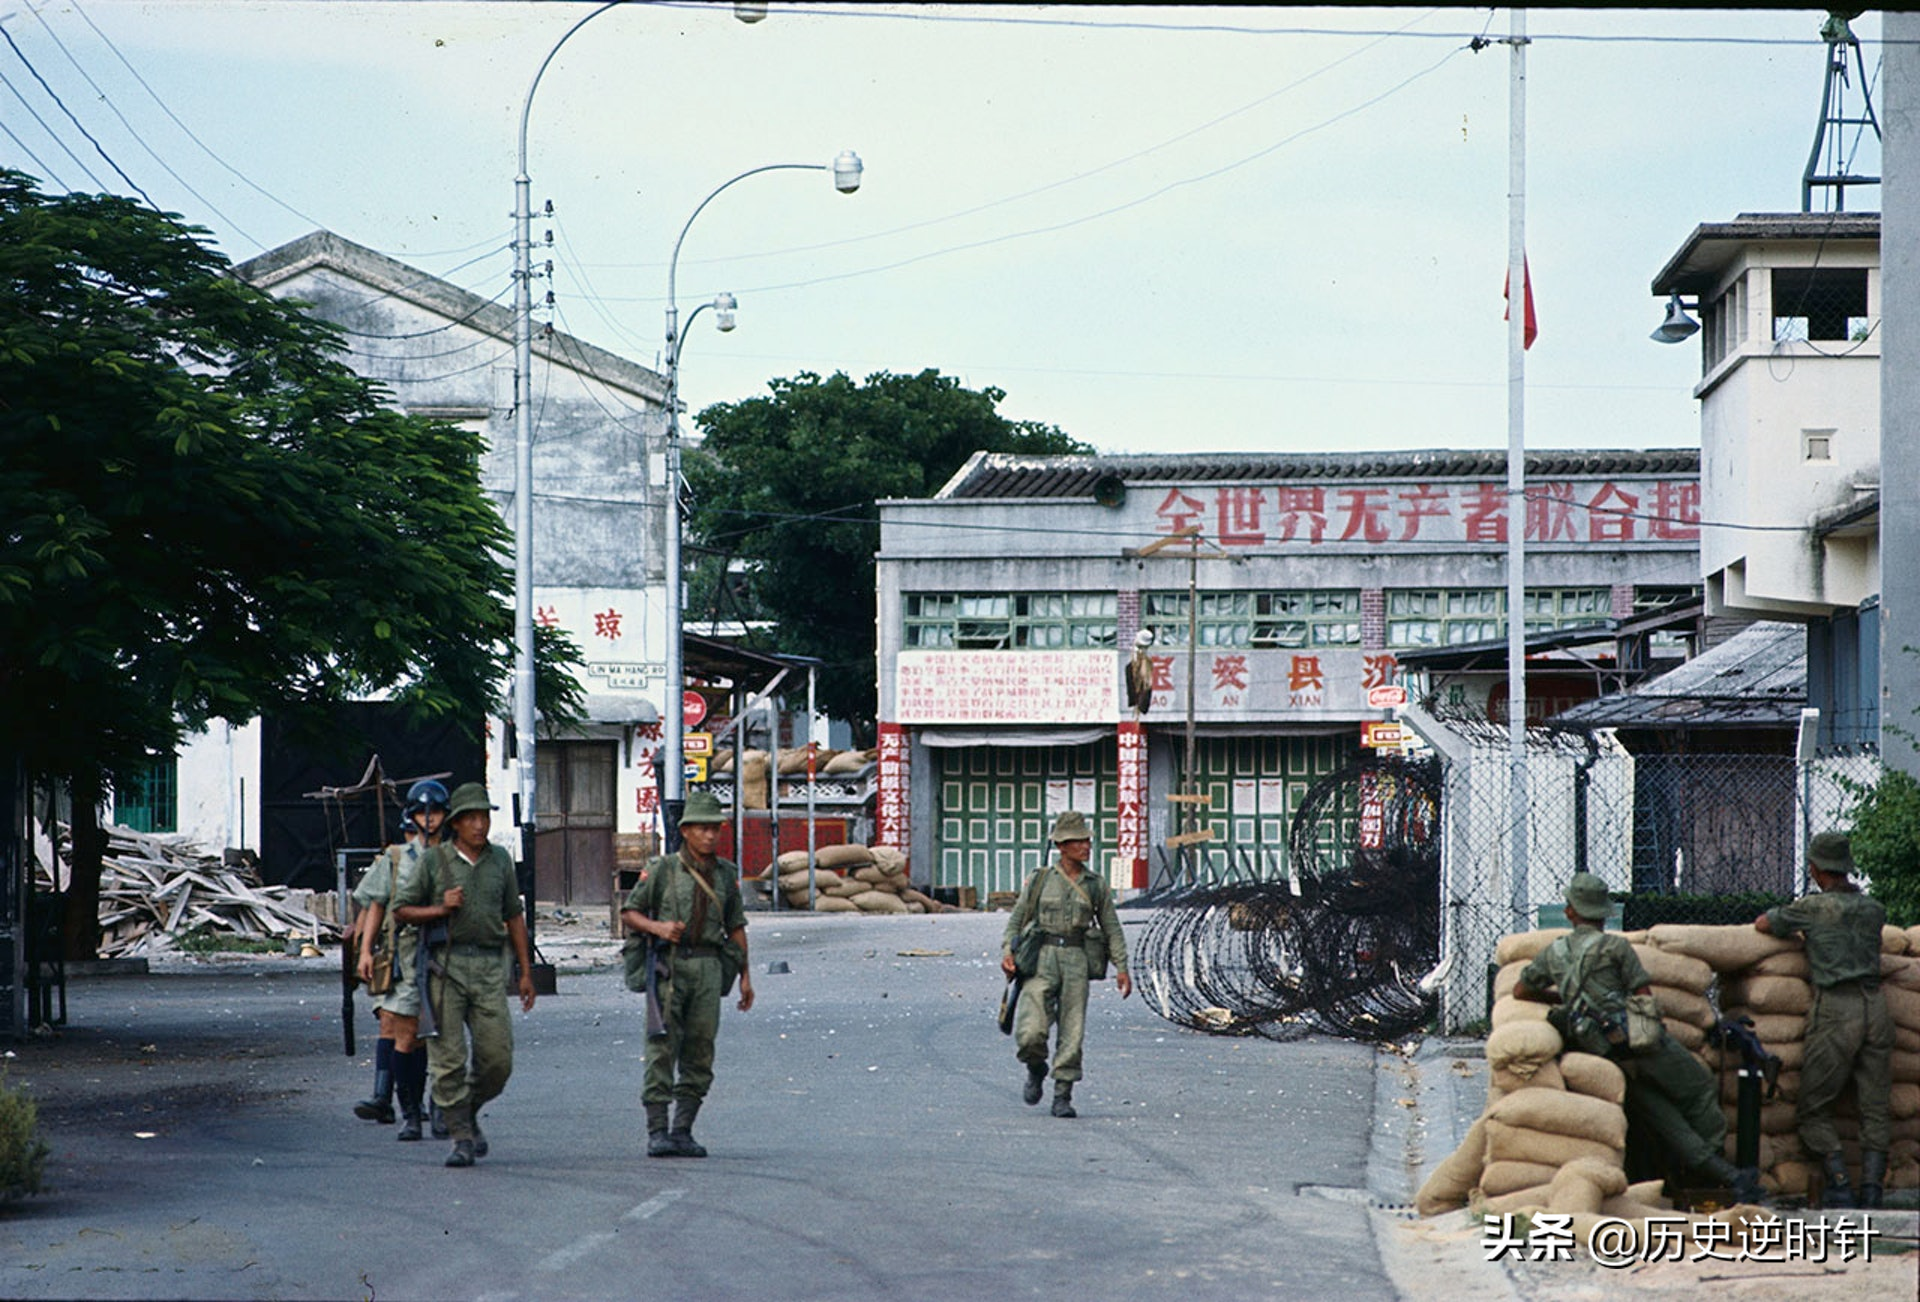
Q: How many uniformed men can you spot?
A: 7